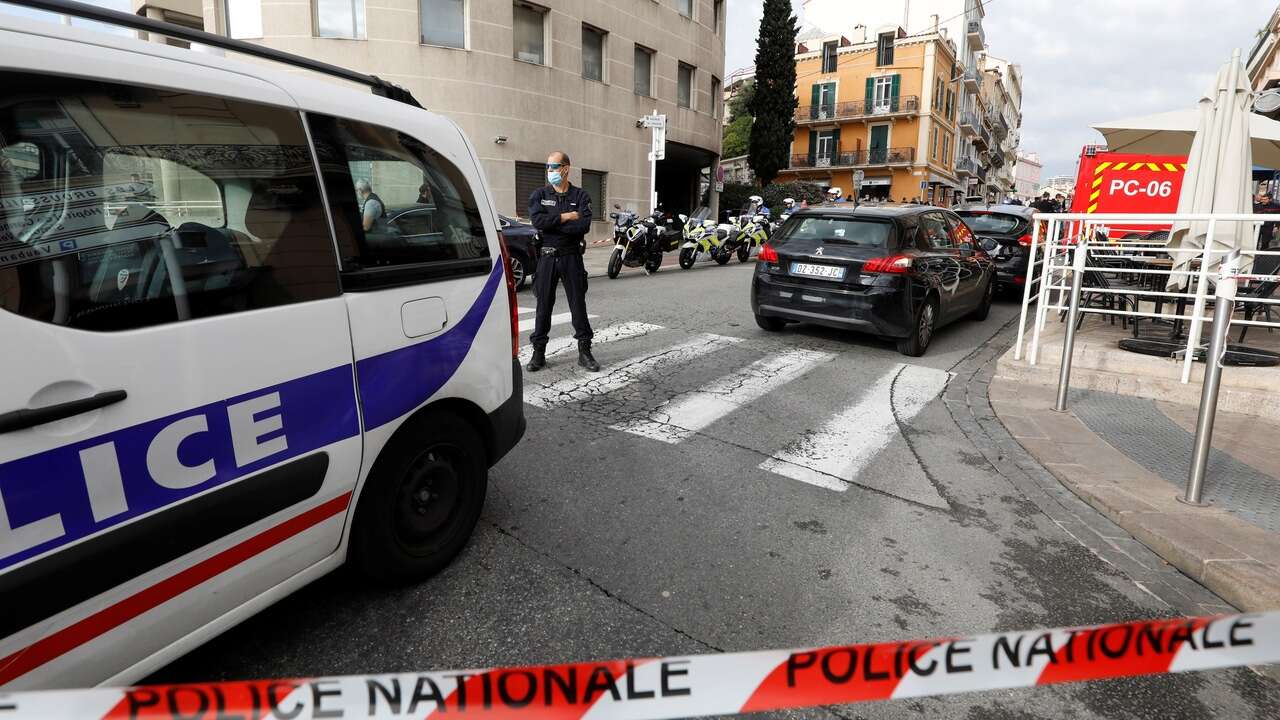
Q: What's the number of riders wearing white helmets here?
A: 3